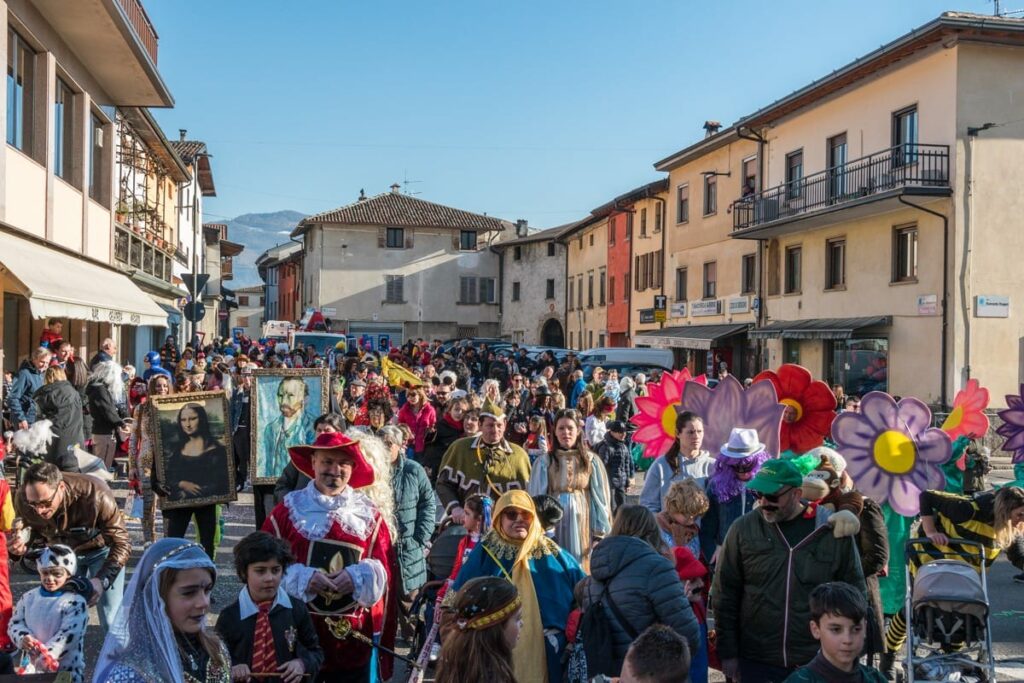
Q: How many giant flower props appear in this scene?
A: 6